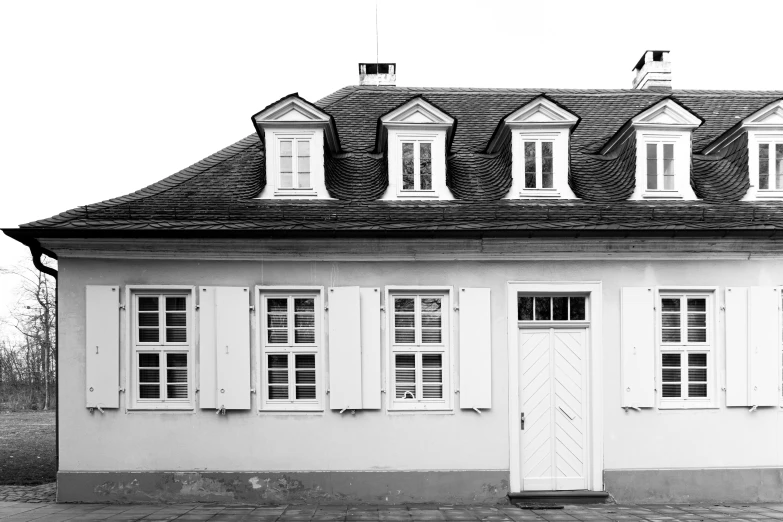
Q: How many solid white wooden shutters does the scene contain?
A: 9